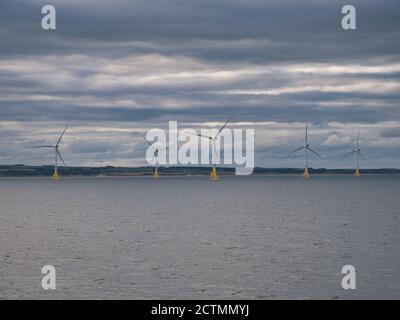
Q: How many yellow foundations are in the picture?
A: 5